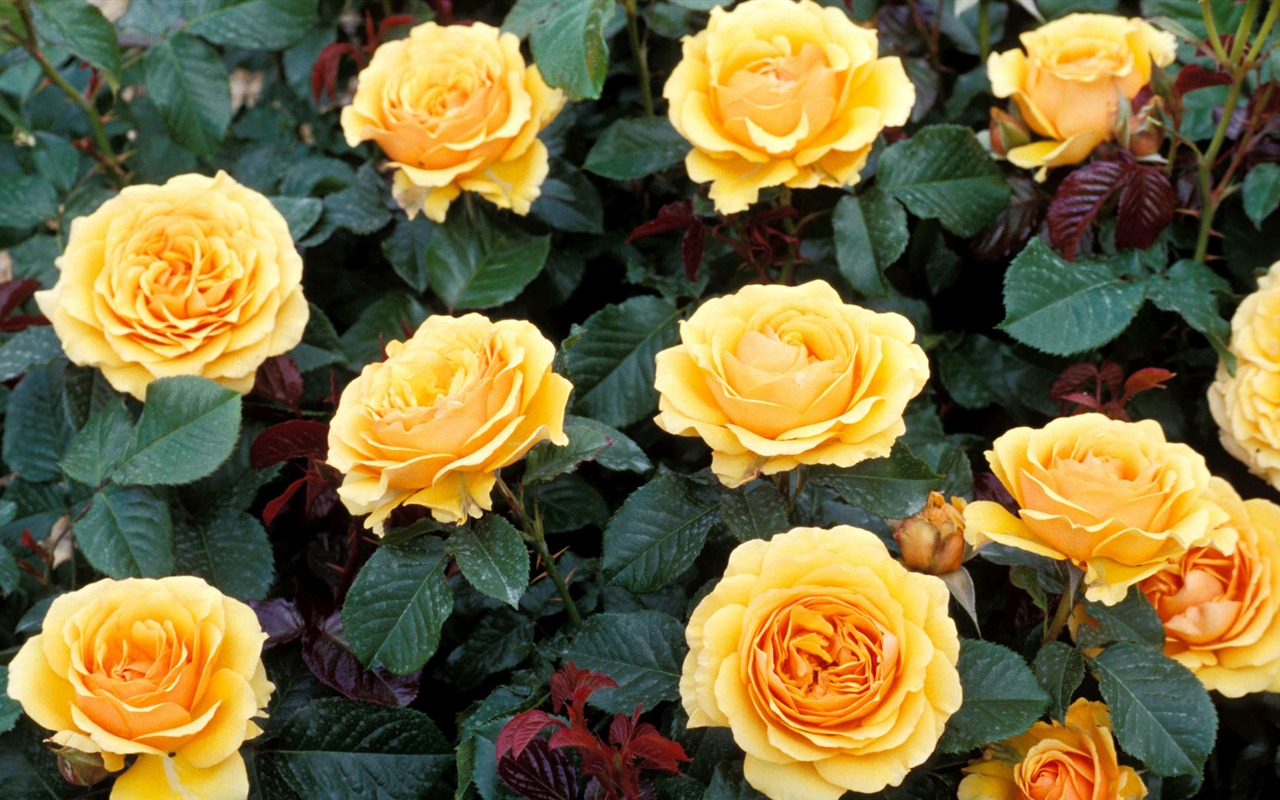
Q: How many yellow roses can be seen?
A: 12